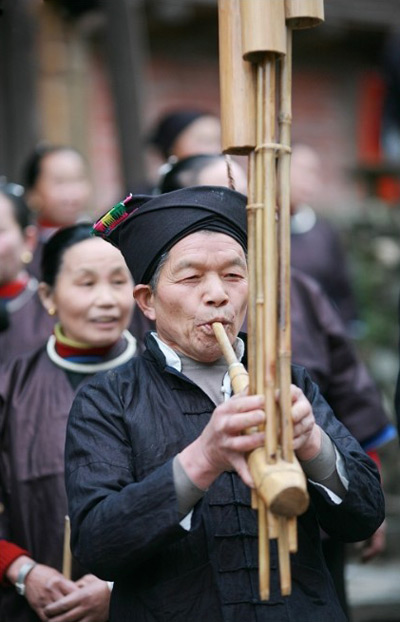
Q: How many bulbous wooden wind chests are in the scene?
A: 1